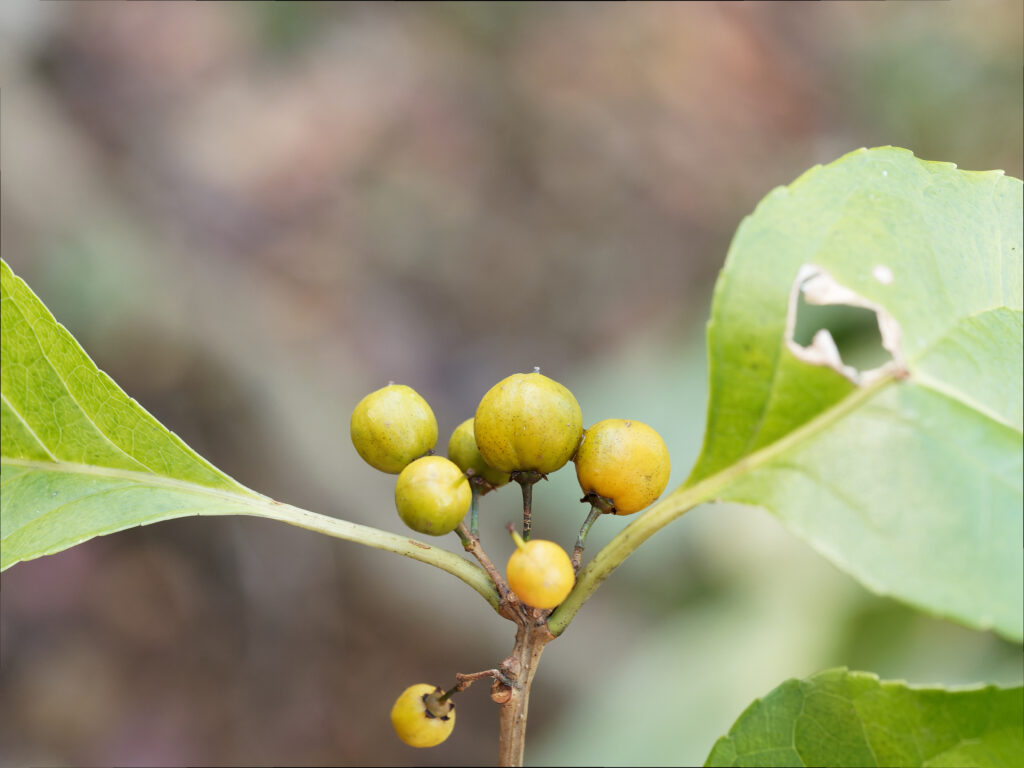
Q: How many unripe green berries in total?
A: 4